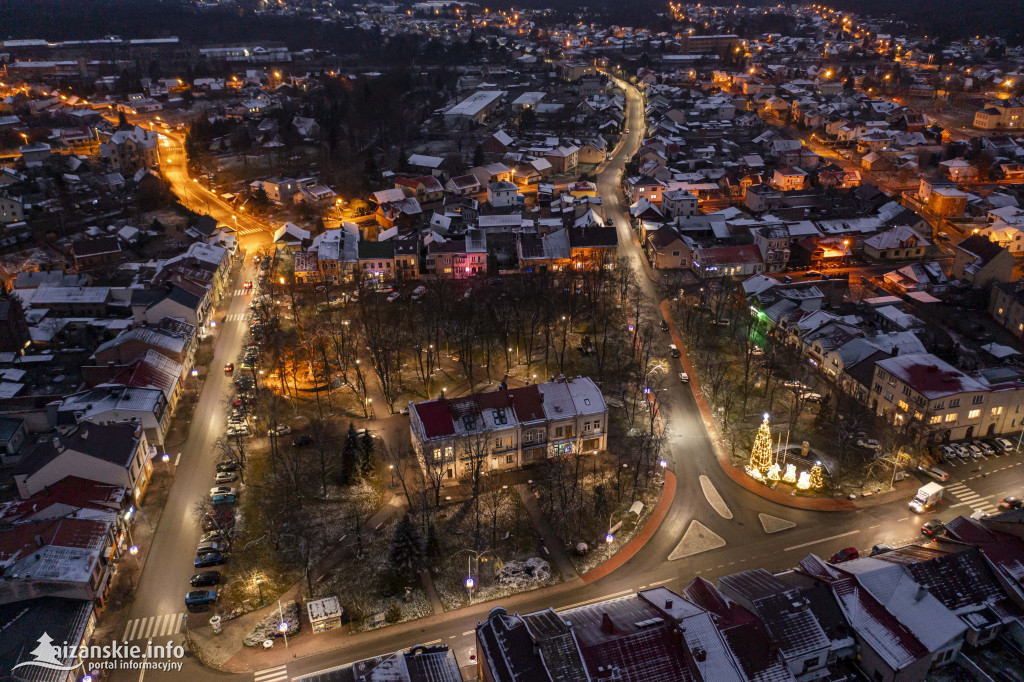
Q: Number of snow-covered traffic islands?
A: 3